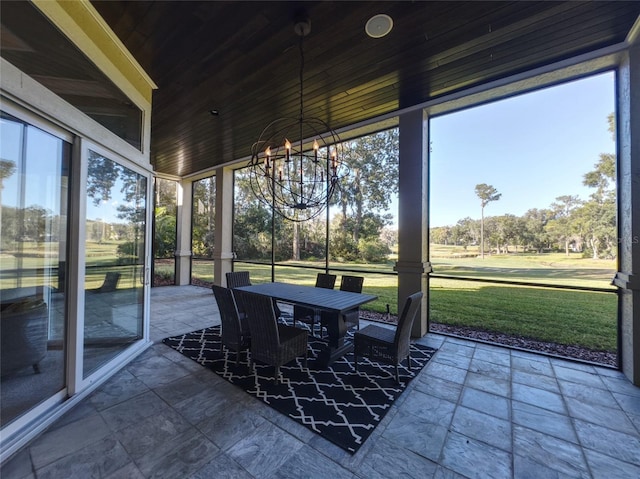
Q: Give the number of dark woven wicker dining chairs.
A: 6